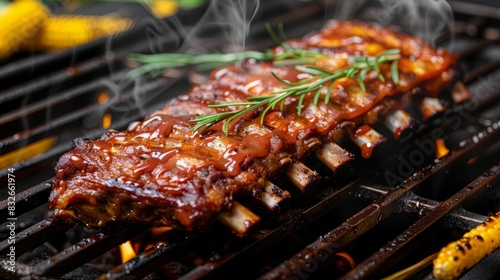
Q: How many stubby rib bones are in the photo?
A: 8